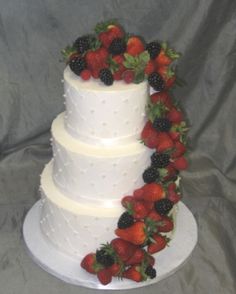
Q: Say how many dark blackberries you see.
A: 13